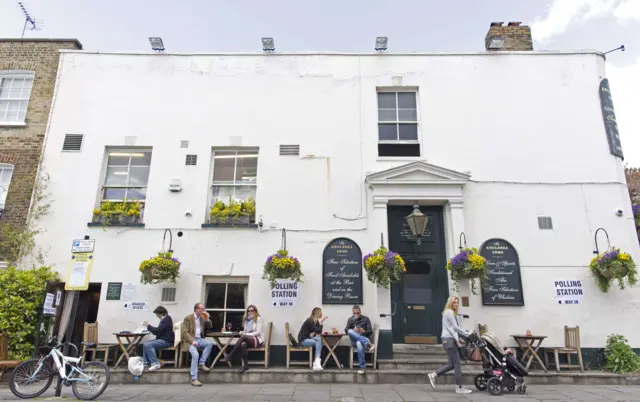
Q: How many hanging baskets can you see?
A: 5